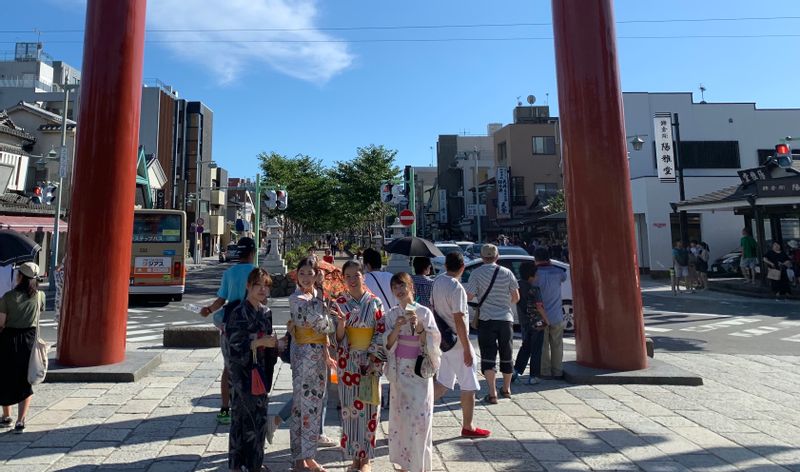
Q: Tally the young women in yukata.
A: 4